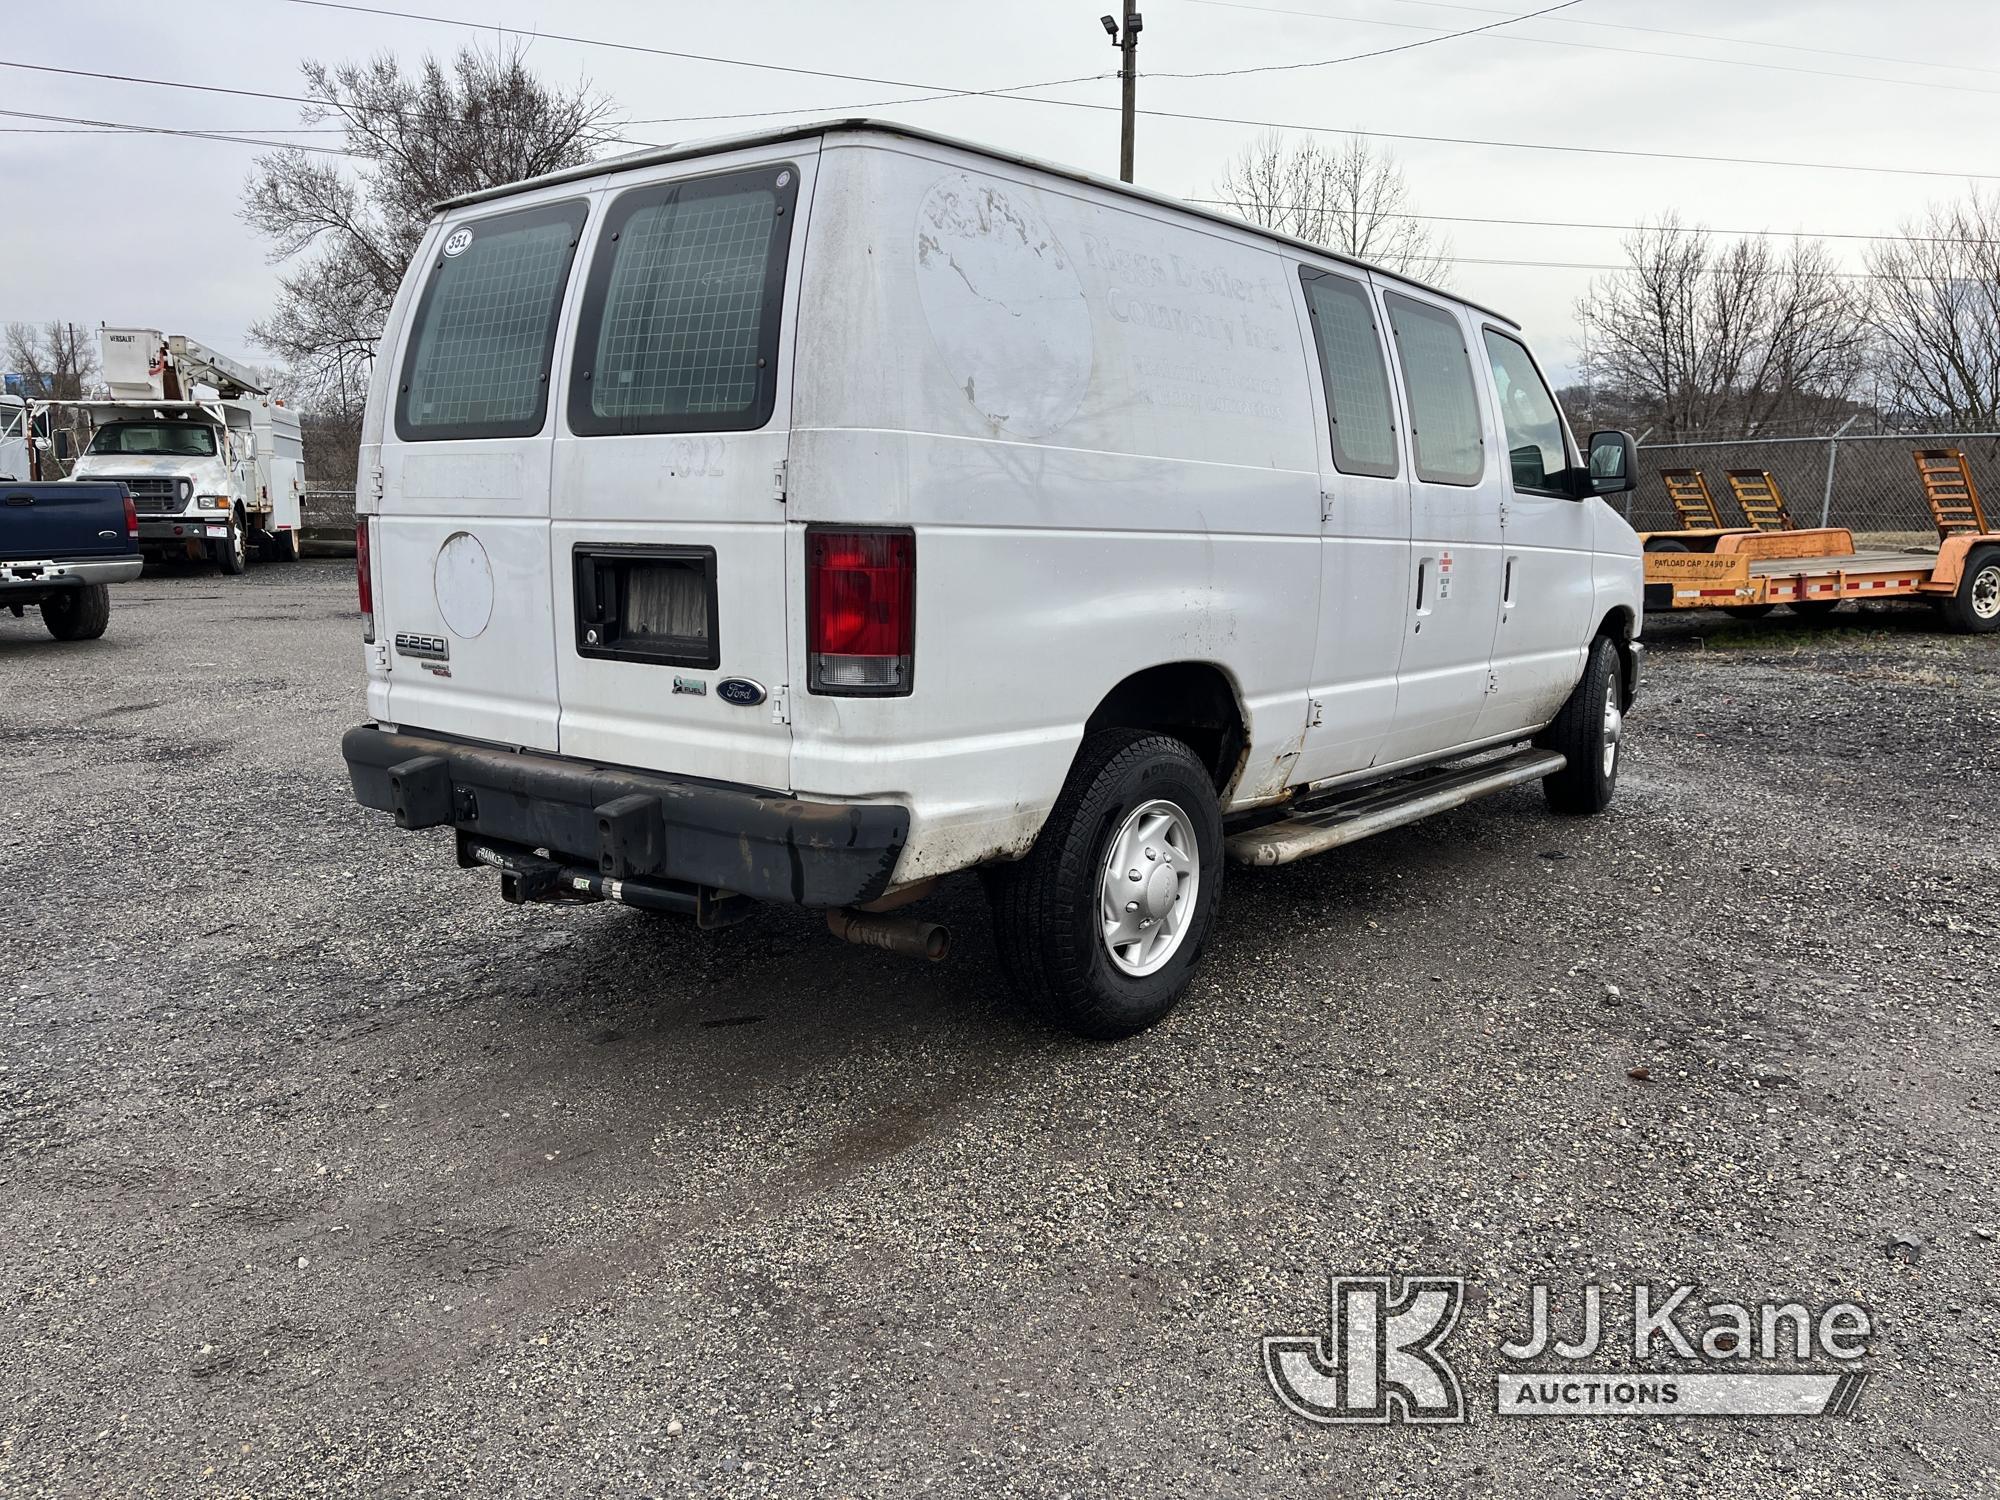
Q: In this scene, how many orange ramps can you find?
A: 3